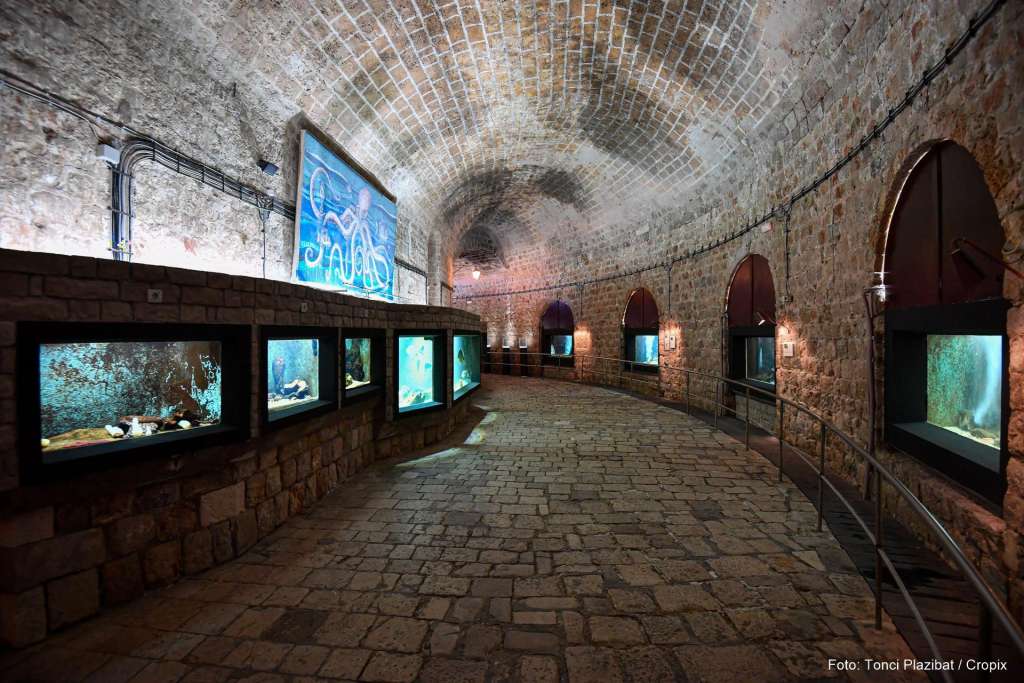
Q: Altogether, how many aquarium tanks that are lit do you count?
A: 9